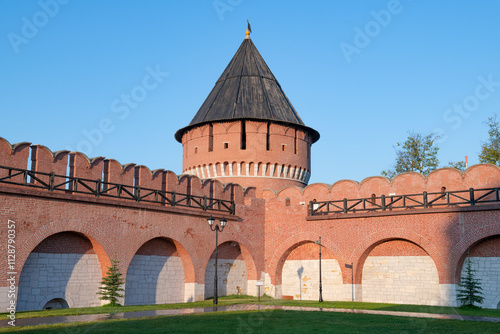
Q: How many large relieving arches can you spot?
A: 6